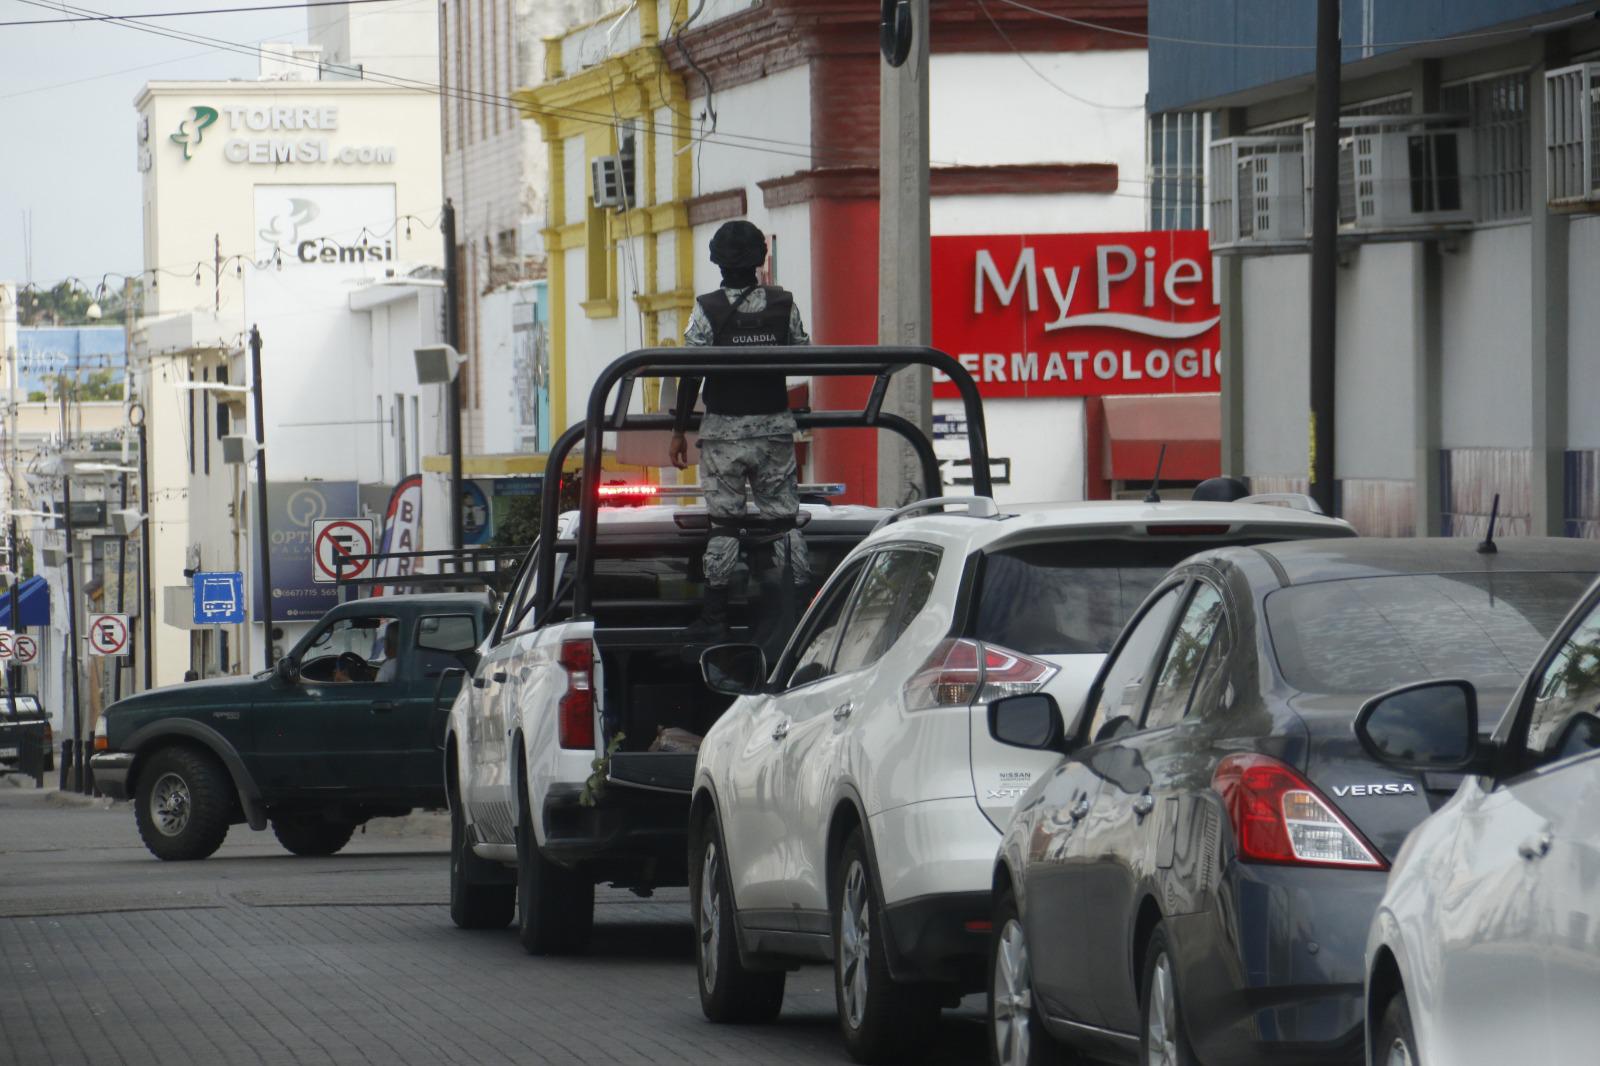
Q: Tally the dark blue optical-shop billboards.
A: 1